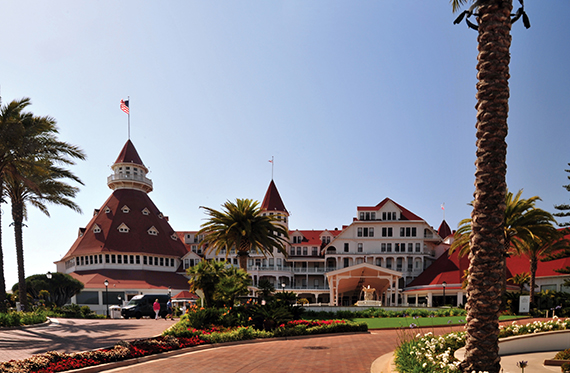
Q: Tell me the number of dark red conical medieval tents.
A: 0